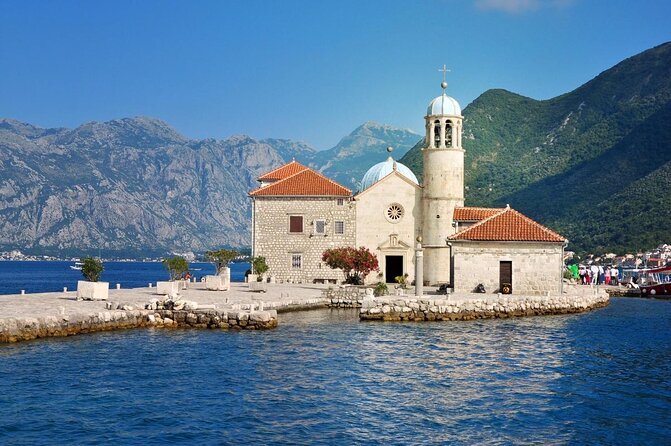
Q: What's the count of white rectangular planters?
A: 4